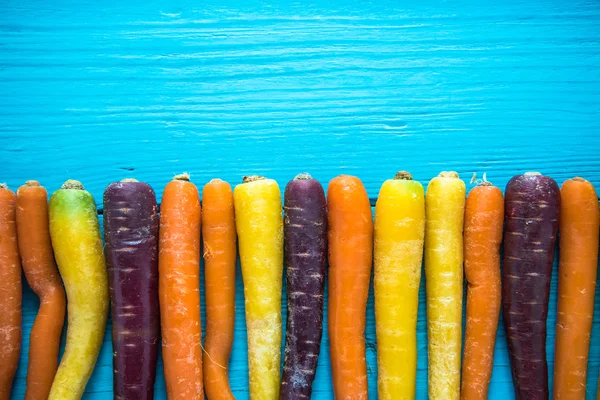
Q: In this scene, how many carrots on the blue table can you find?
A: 14